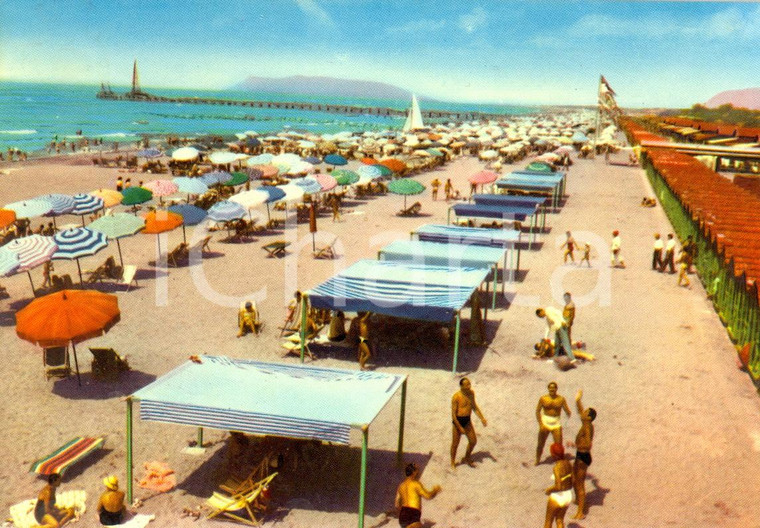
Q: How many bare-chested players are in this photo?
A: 4